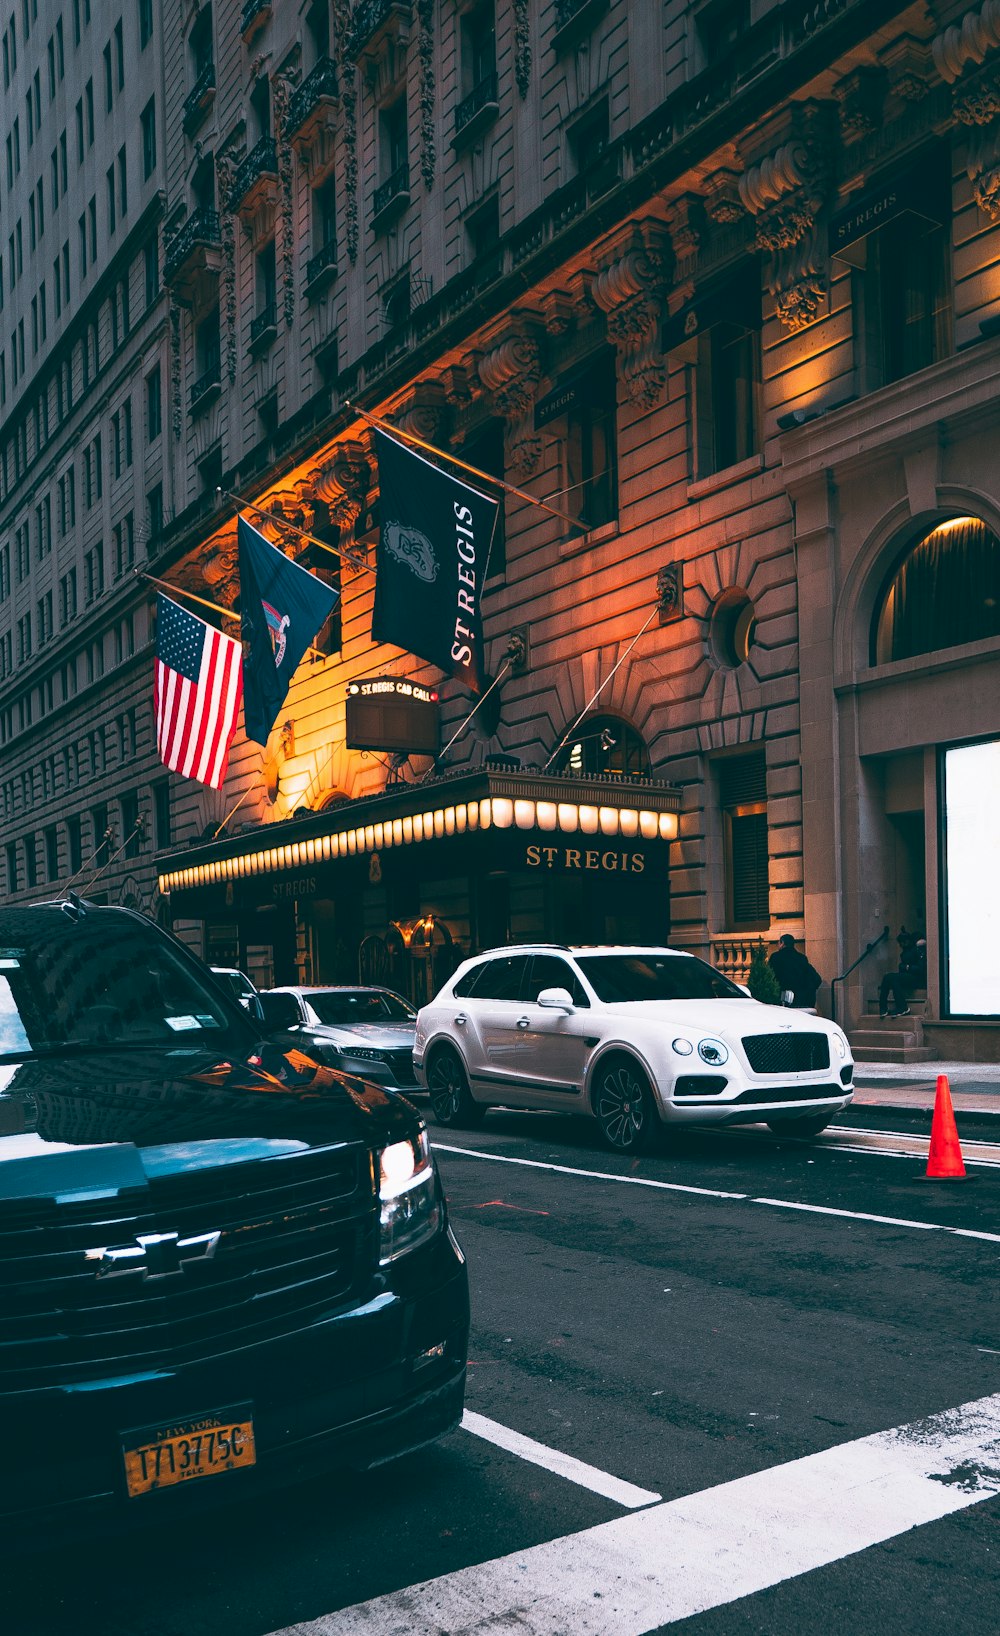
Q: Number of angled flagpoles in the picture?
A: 3